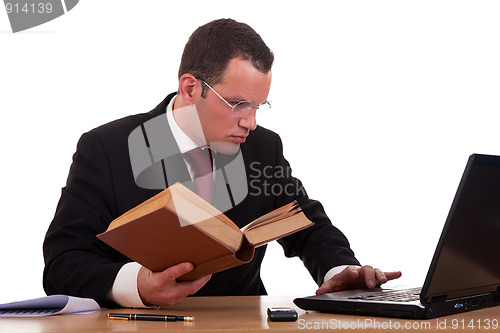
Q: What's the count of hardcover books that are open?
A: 1